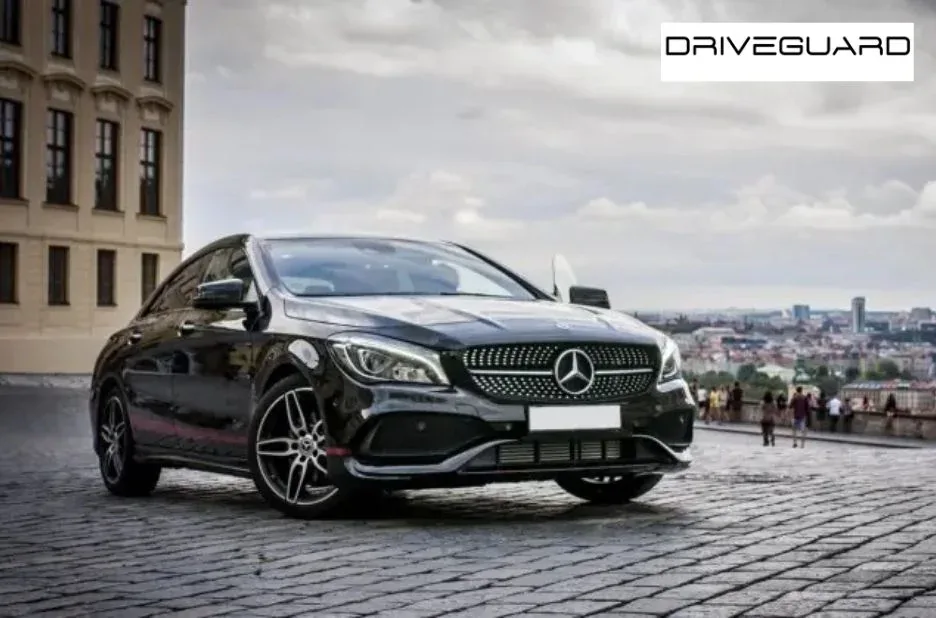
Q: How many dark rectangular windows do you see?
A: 12